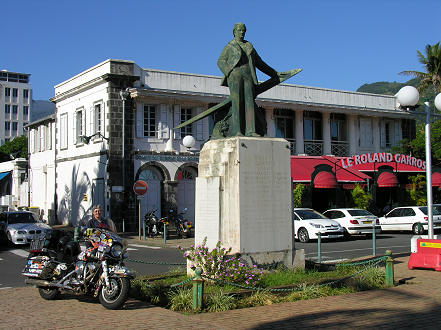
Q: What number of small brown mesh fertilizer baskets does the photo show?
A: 0